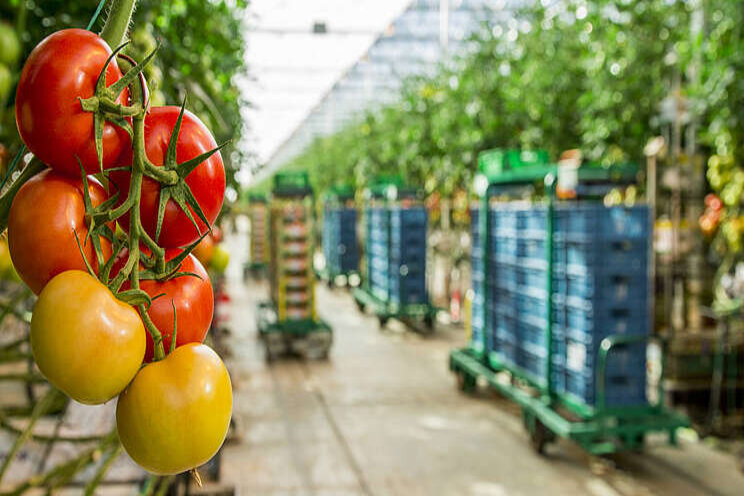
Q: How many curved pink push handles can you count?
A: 0